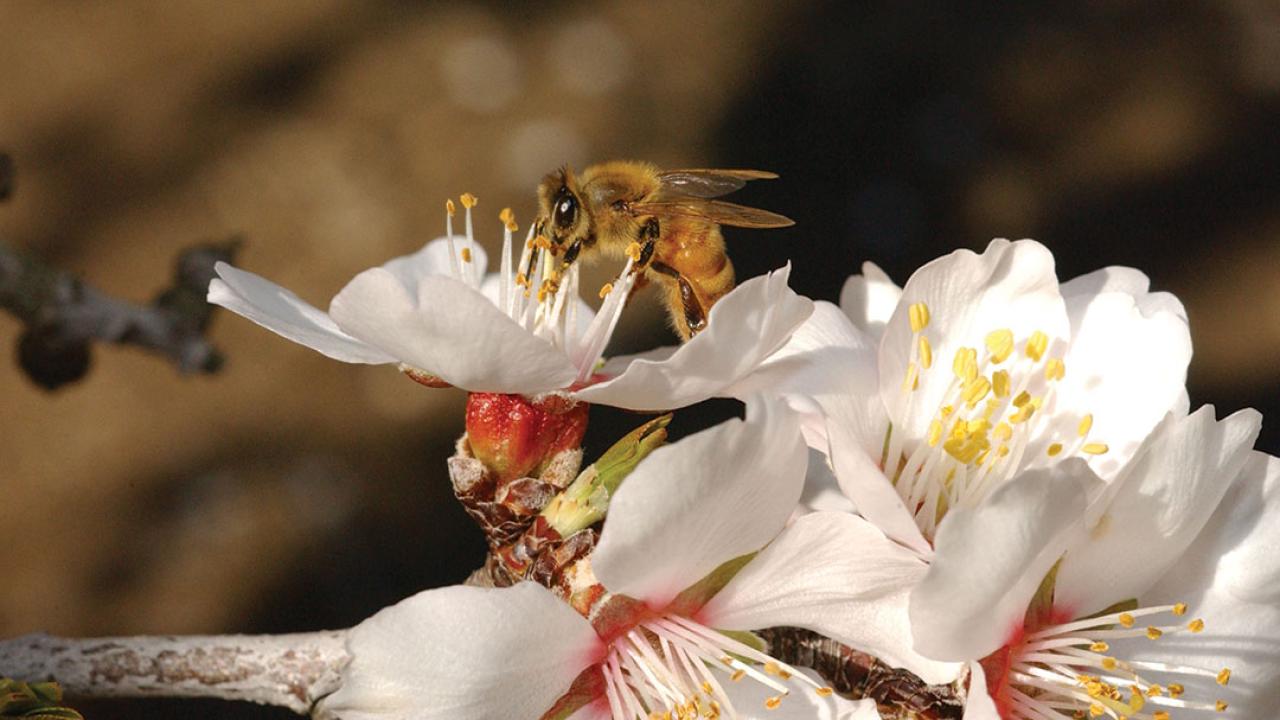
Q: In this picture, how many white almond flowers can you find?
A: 4